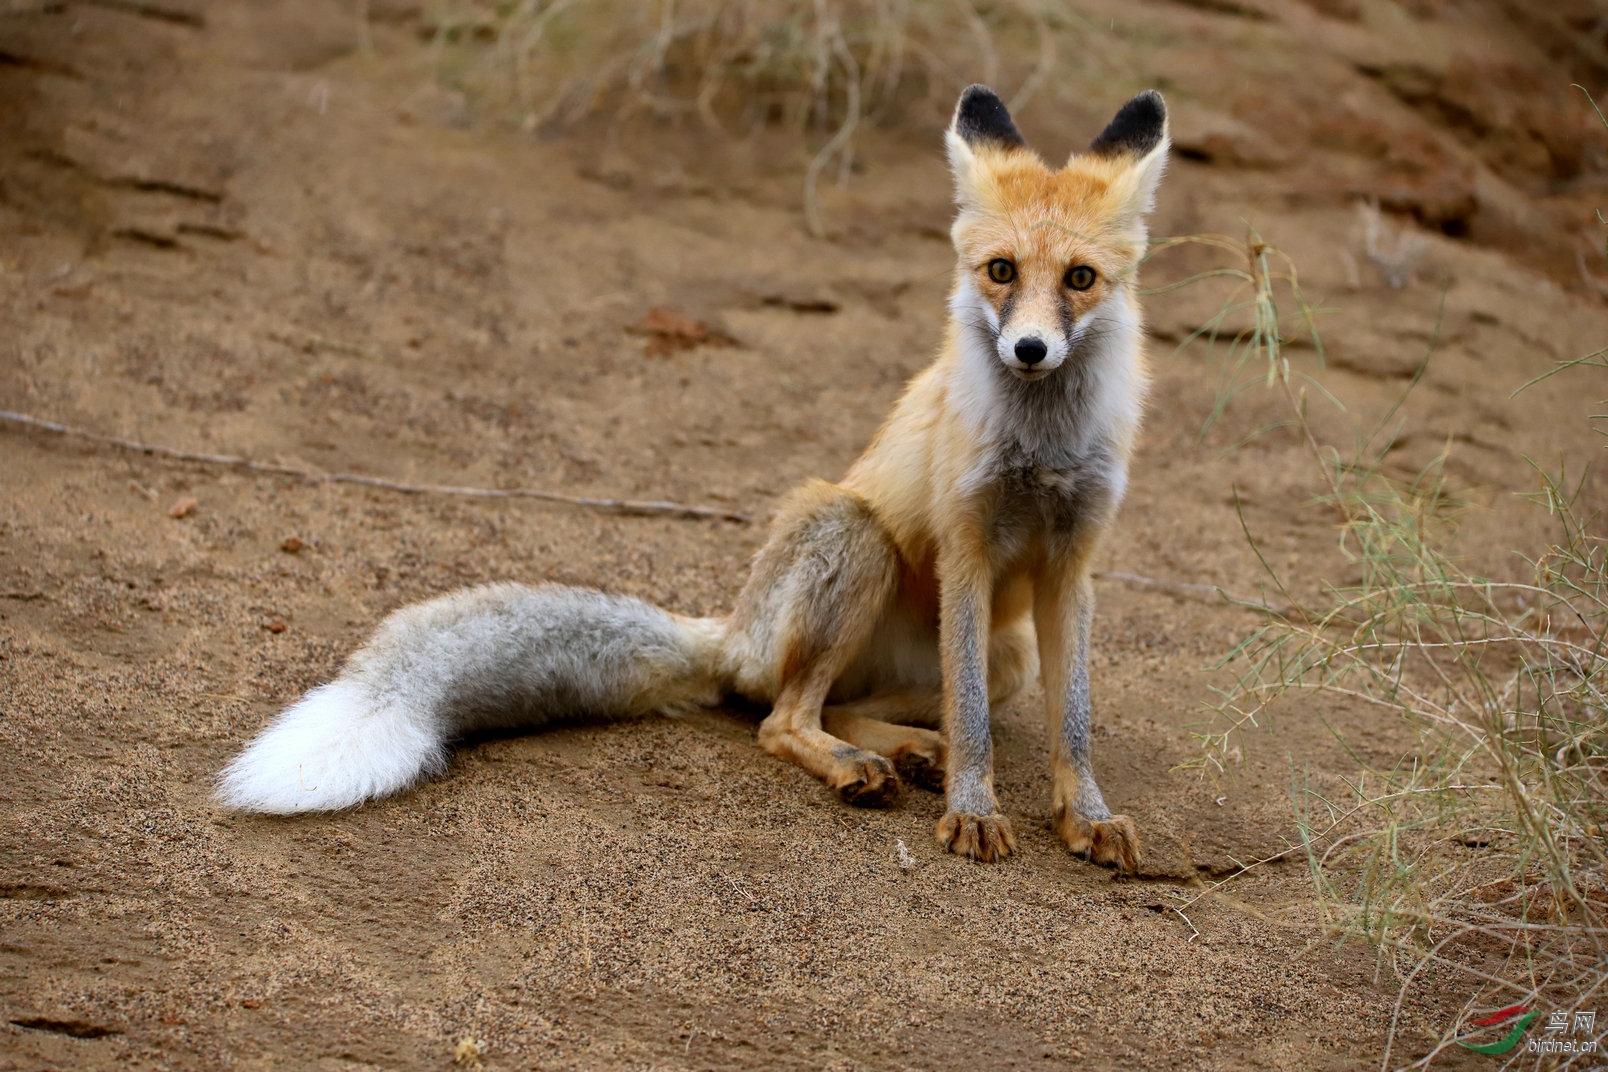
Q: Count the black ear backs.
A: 2